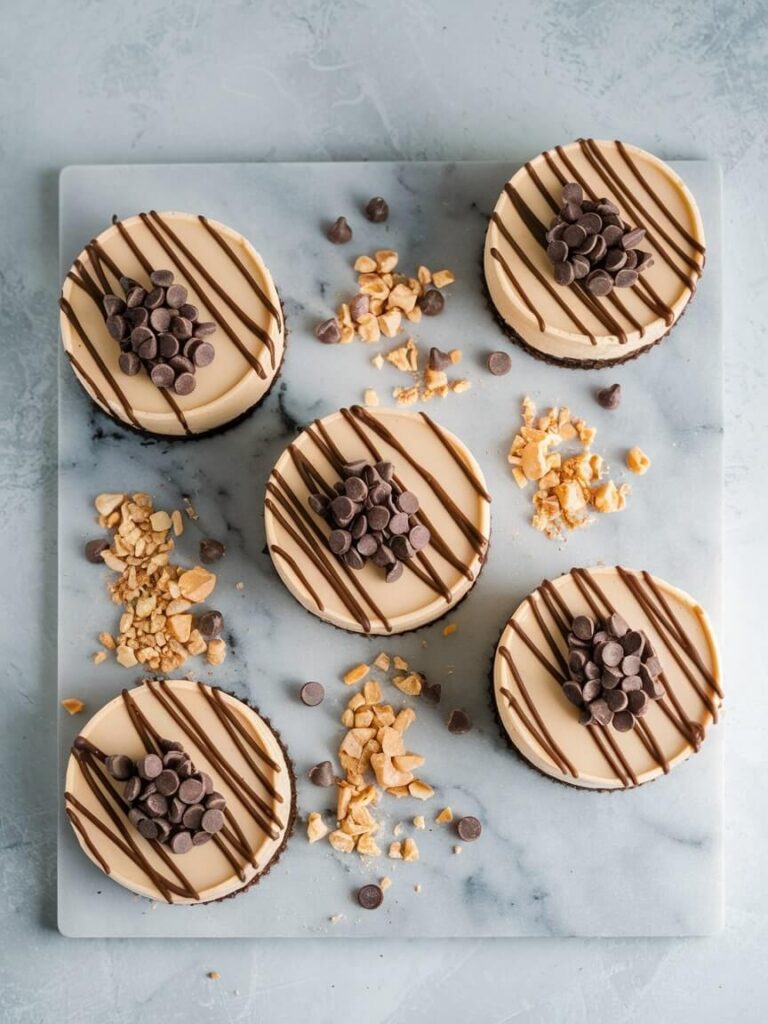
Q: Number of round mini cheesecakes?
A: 5